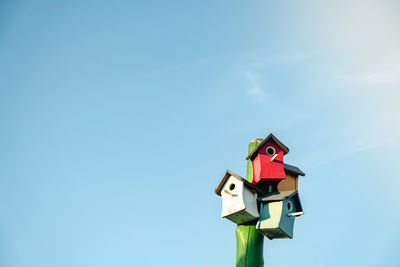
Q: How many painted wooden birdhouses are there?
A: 4